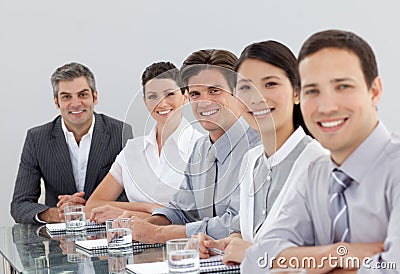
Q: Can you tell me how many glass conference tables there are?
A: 1